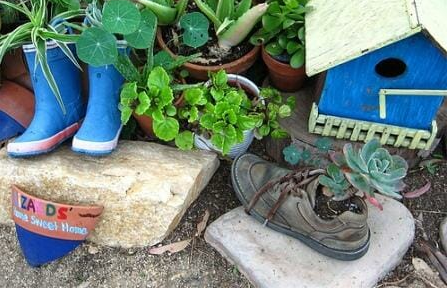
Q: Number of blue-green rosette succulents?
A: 2